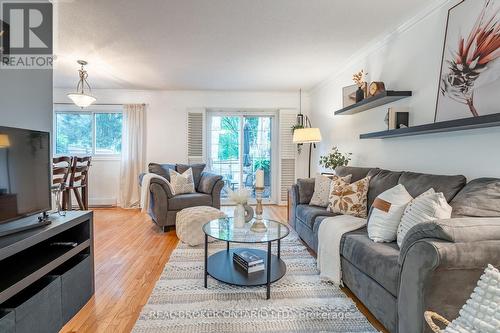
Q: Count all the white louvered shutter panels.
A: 2